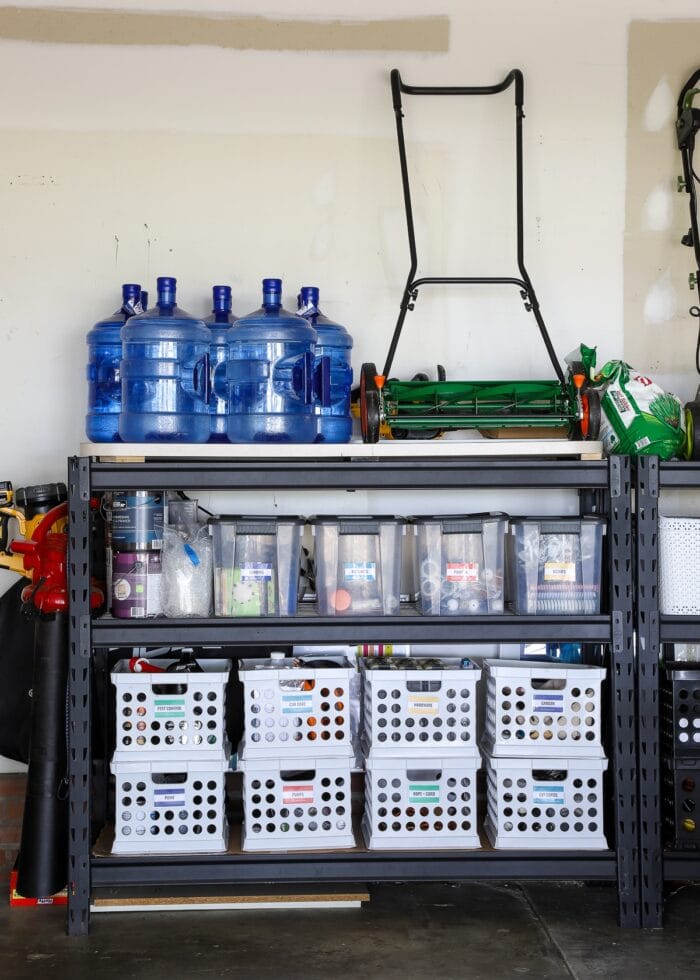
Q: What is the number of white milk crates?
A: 8